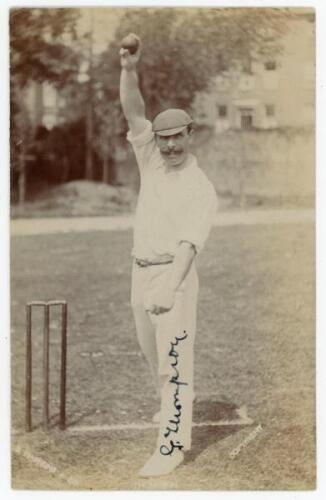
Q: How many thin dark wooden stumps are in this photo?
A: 3